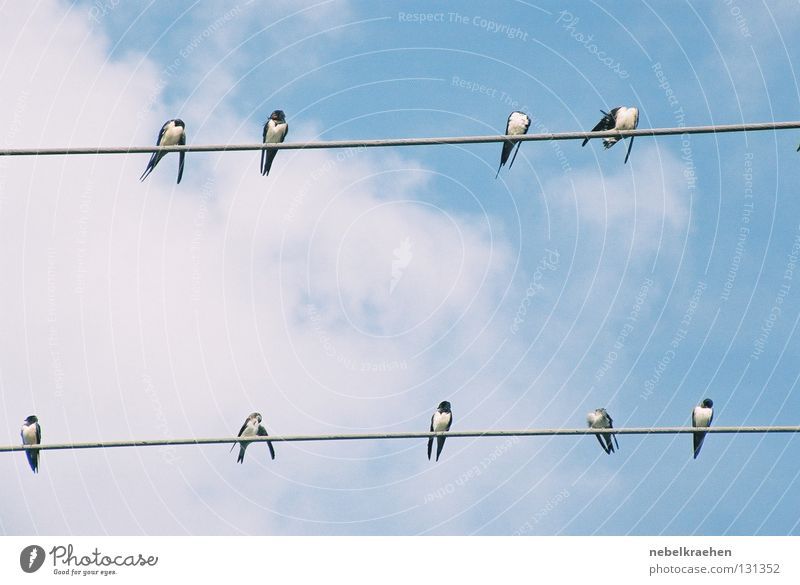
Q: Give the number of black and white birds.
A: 9